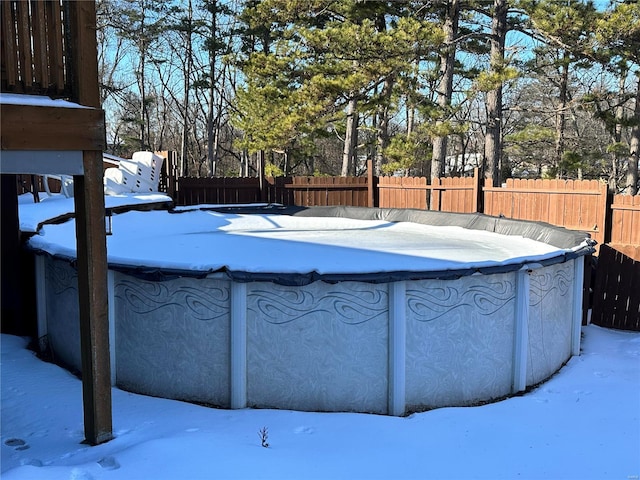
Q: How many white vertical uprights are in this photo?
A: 6